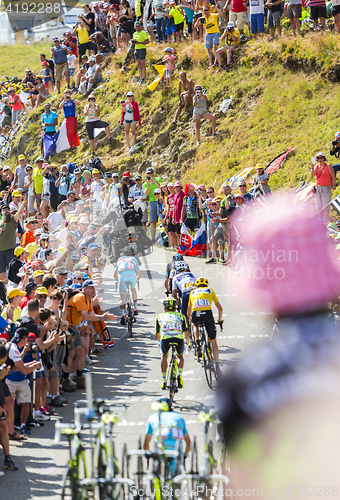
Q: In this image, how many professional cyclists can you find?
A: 6